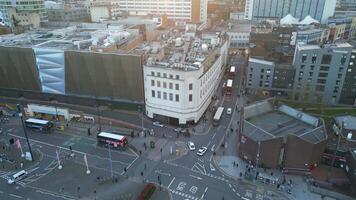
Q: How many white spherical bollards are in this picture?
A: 3